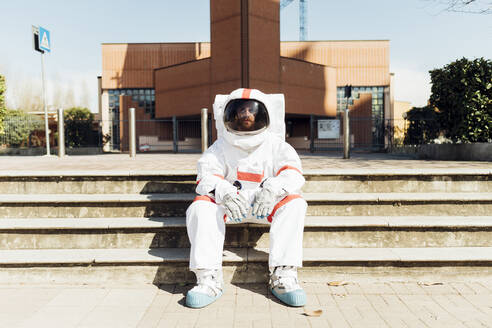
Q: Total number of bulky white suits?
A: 1